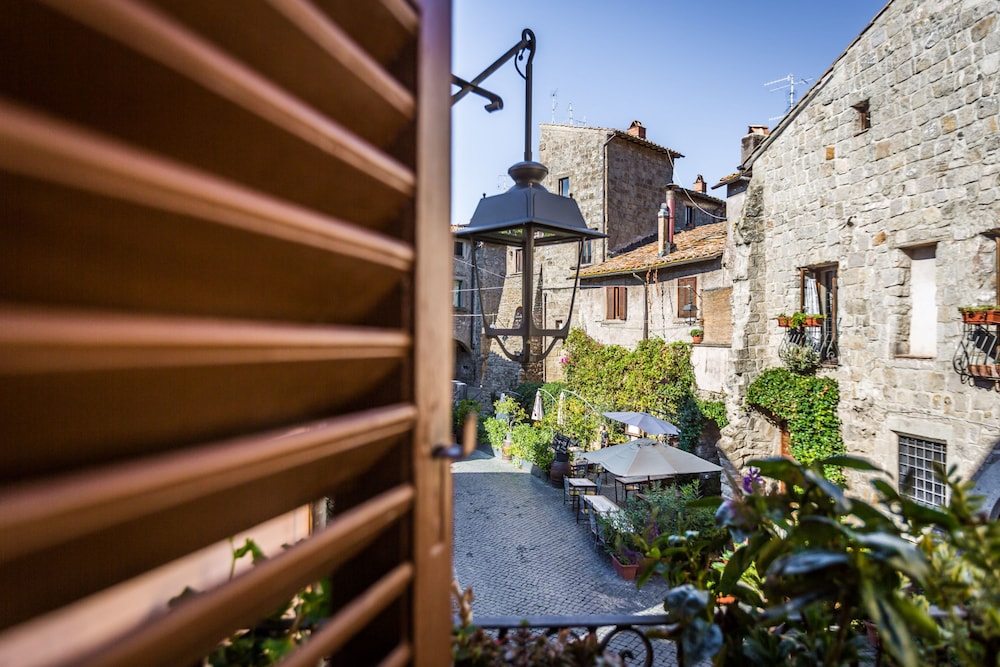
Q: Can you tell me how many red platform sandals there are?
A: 0